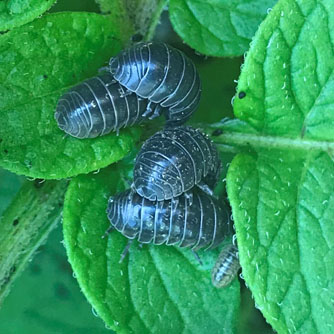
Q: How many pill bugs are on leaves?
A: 5